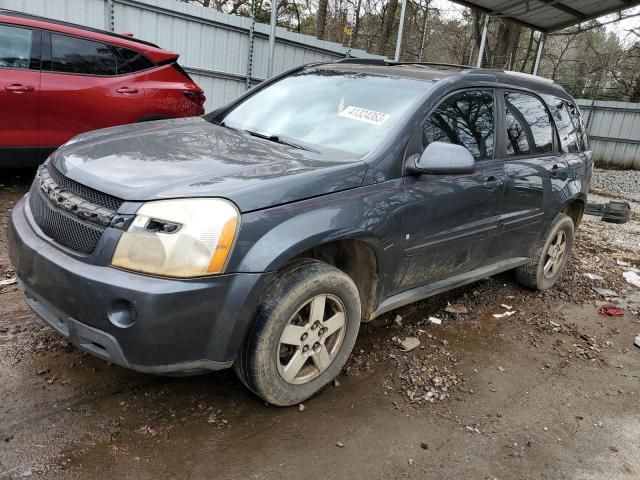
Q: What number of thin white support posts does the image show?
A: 4